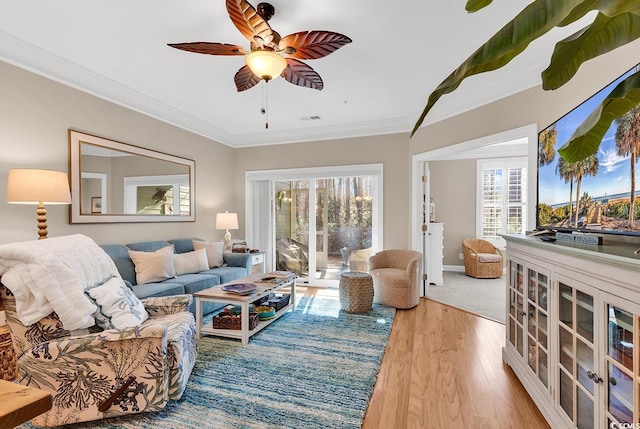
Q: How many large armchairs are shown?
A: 1